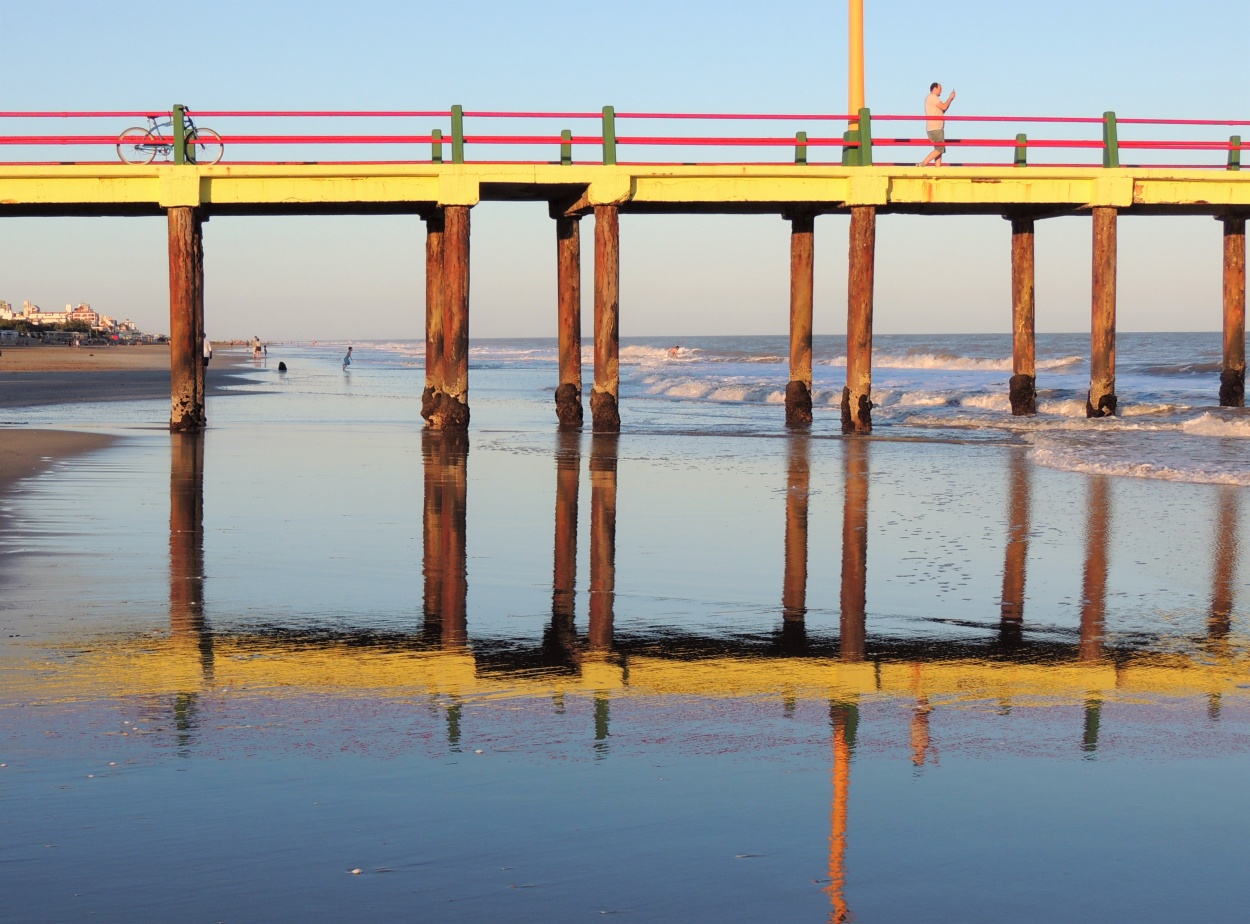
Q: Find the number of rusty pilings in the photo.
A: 11